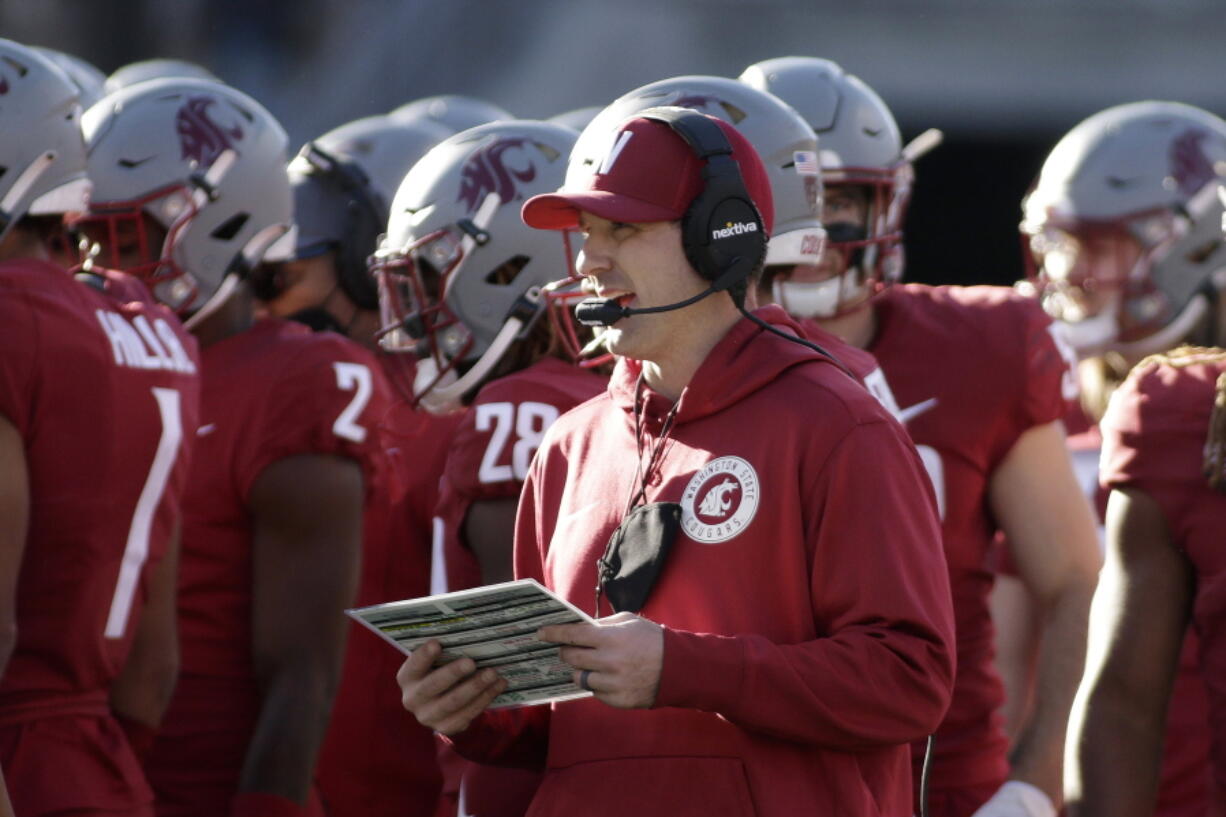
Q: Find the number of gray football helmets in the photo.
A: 11